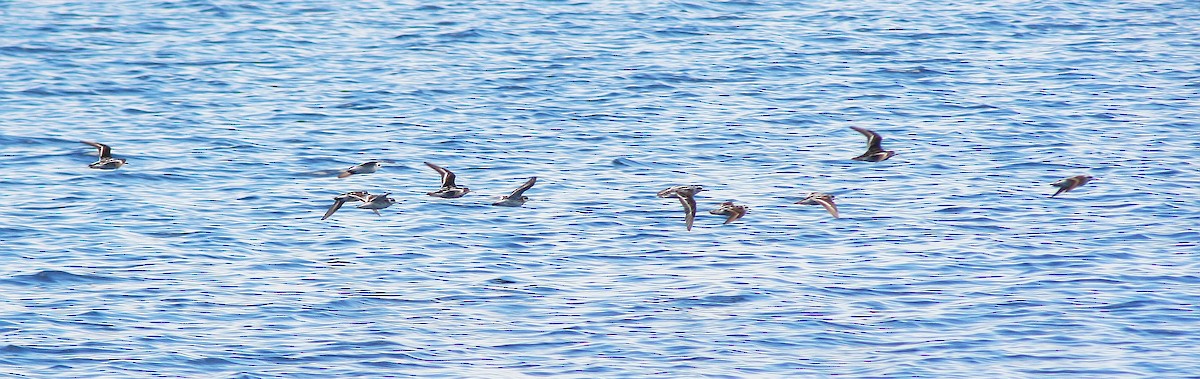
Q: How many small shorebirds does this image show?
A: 11